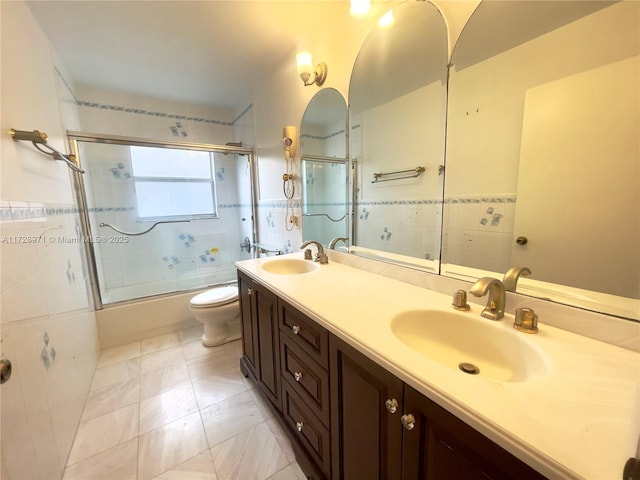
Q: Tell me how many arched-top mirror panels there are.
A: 3